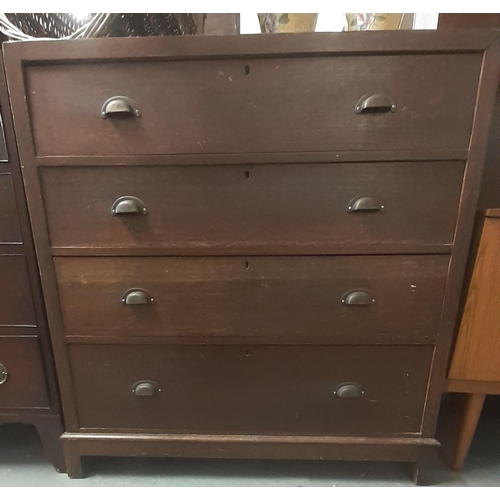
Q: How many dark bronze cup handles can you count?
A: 8